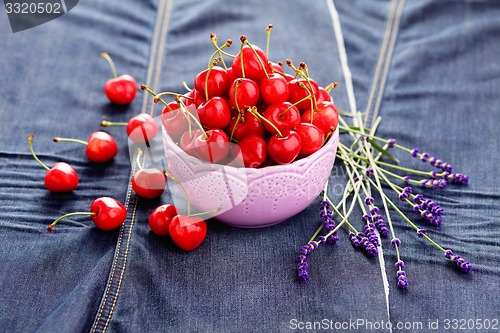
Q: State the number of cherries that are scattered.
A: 8